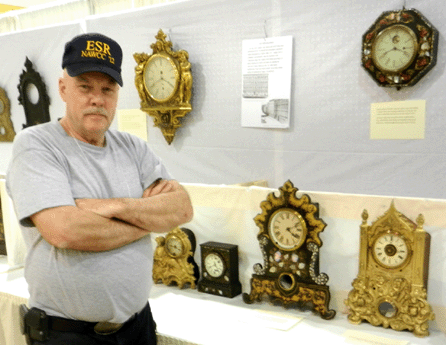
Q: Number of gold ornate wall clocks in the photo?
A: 1